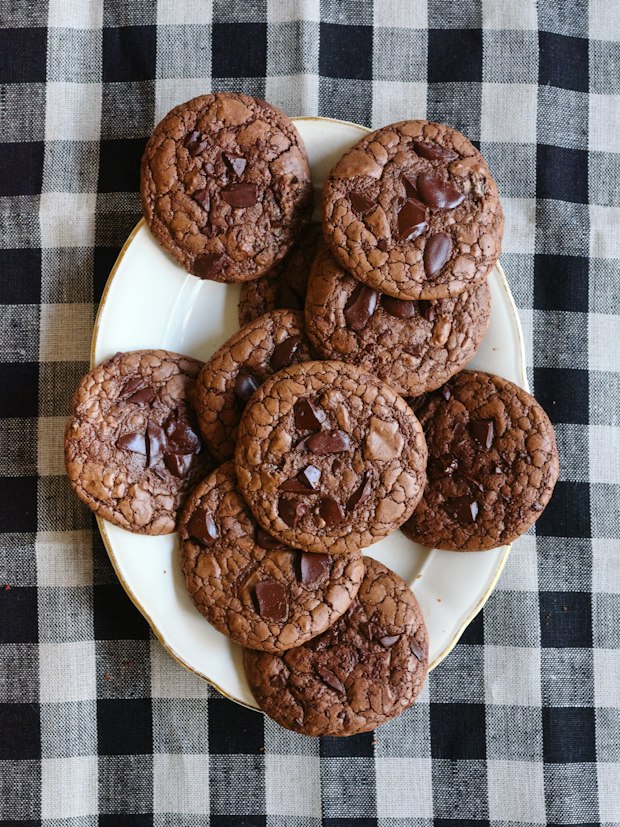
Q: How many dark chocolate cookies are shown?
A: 10